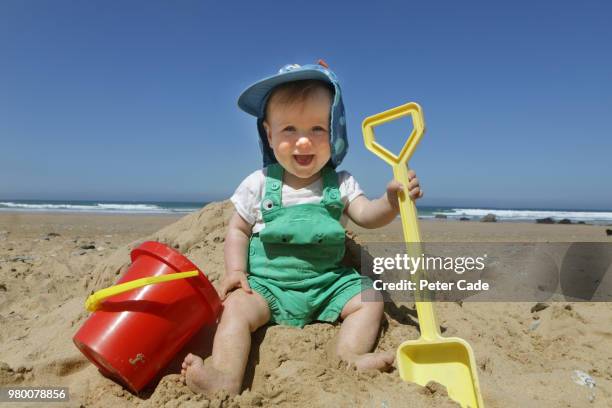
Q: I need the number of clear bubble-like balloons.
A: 0